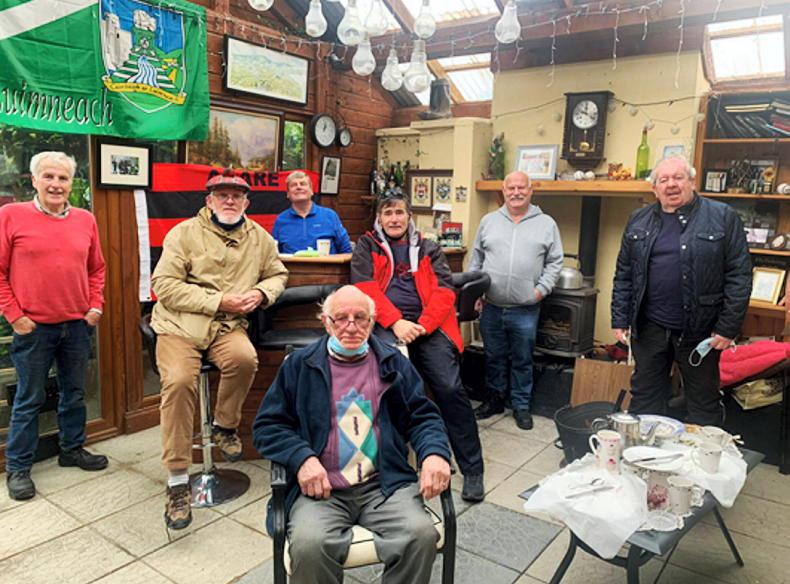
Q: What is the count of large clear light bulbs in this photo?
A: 9